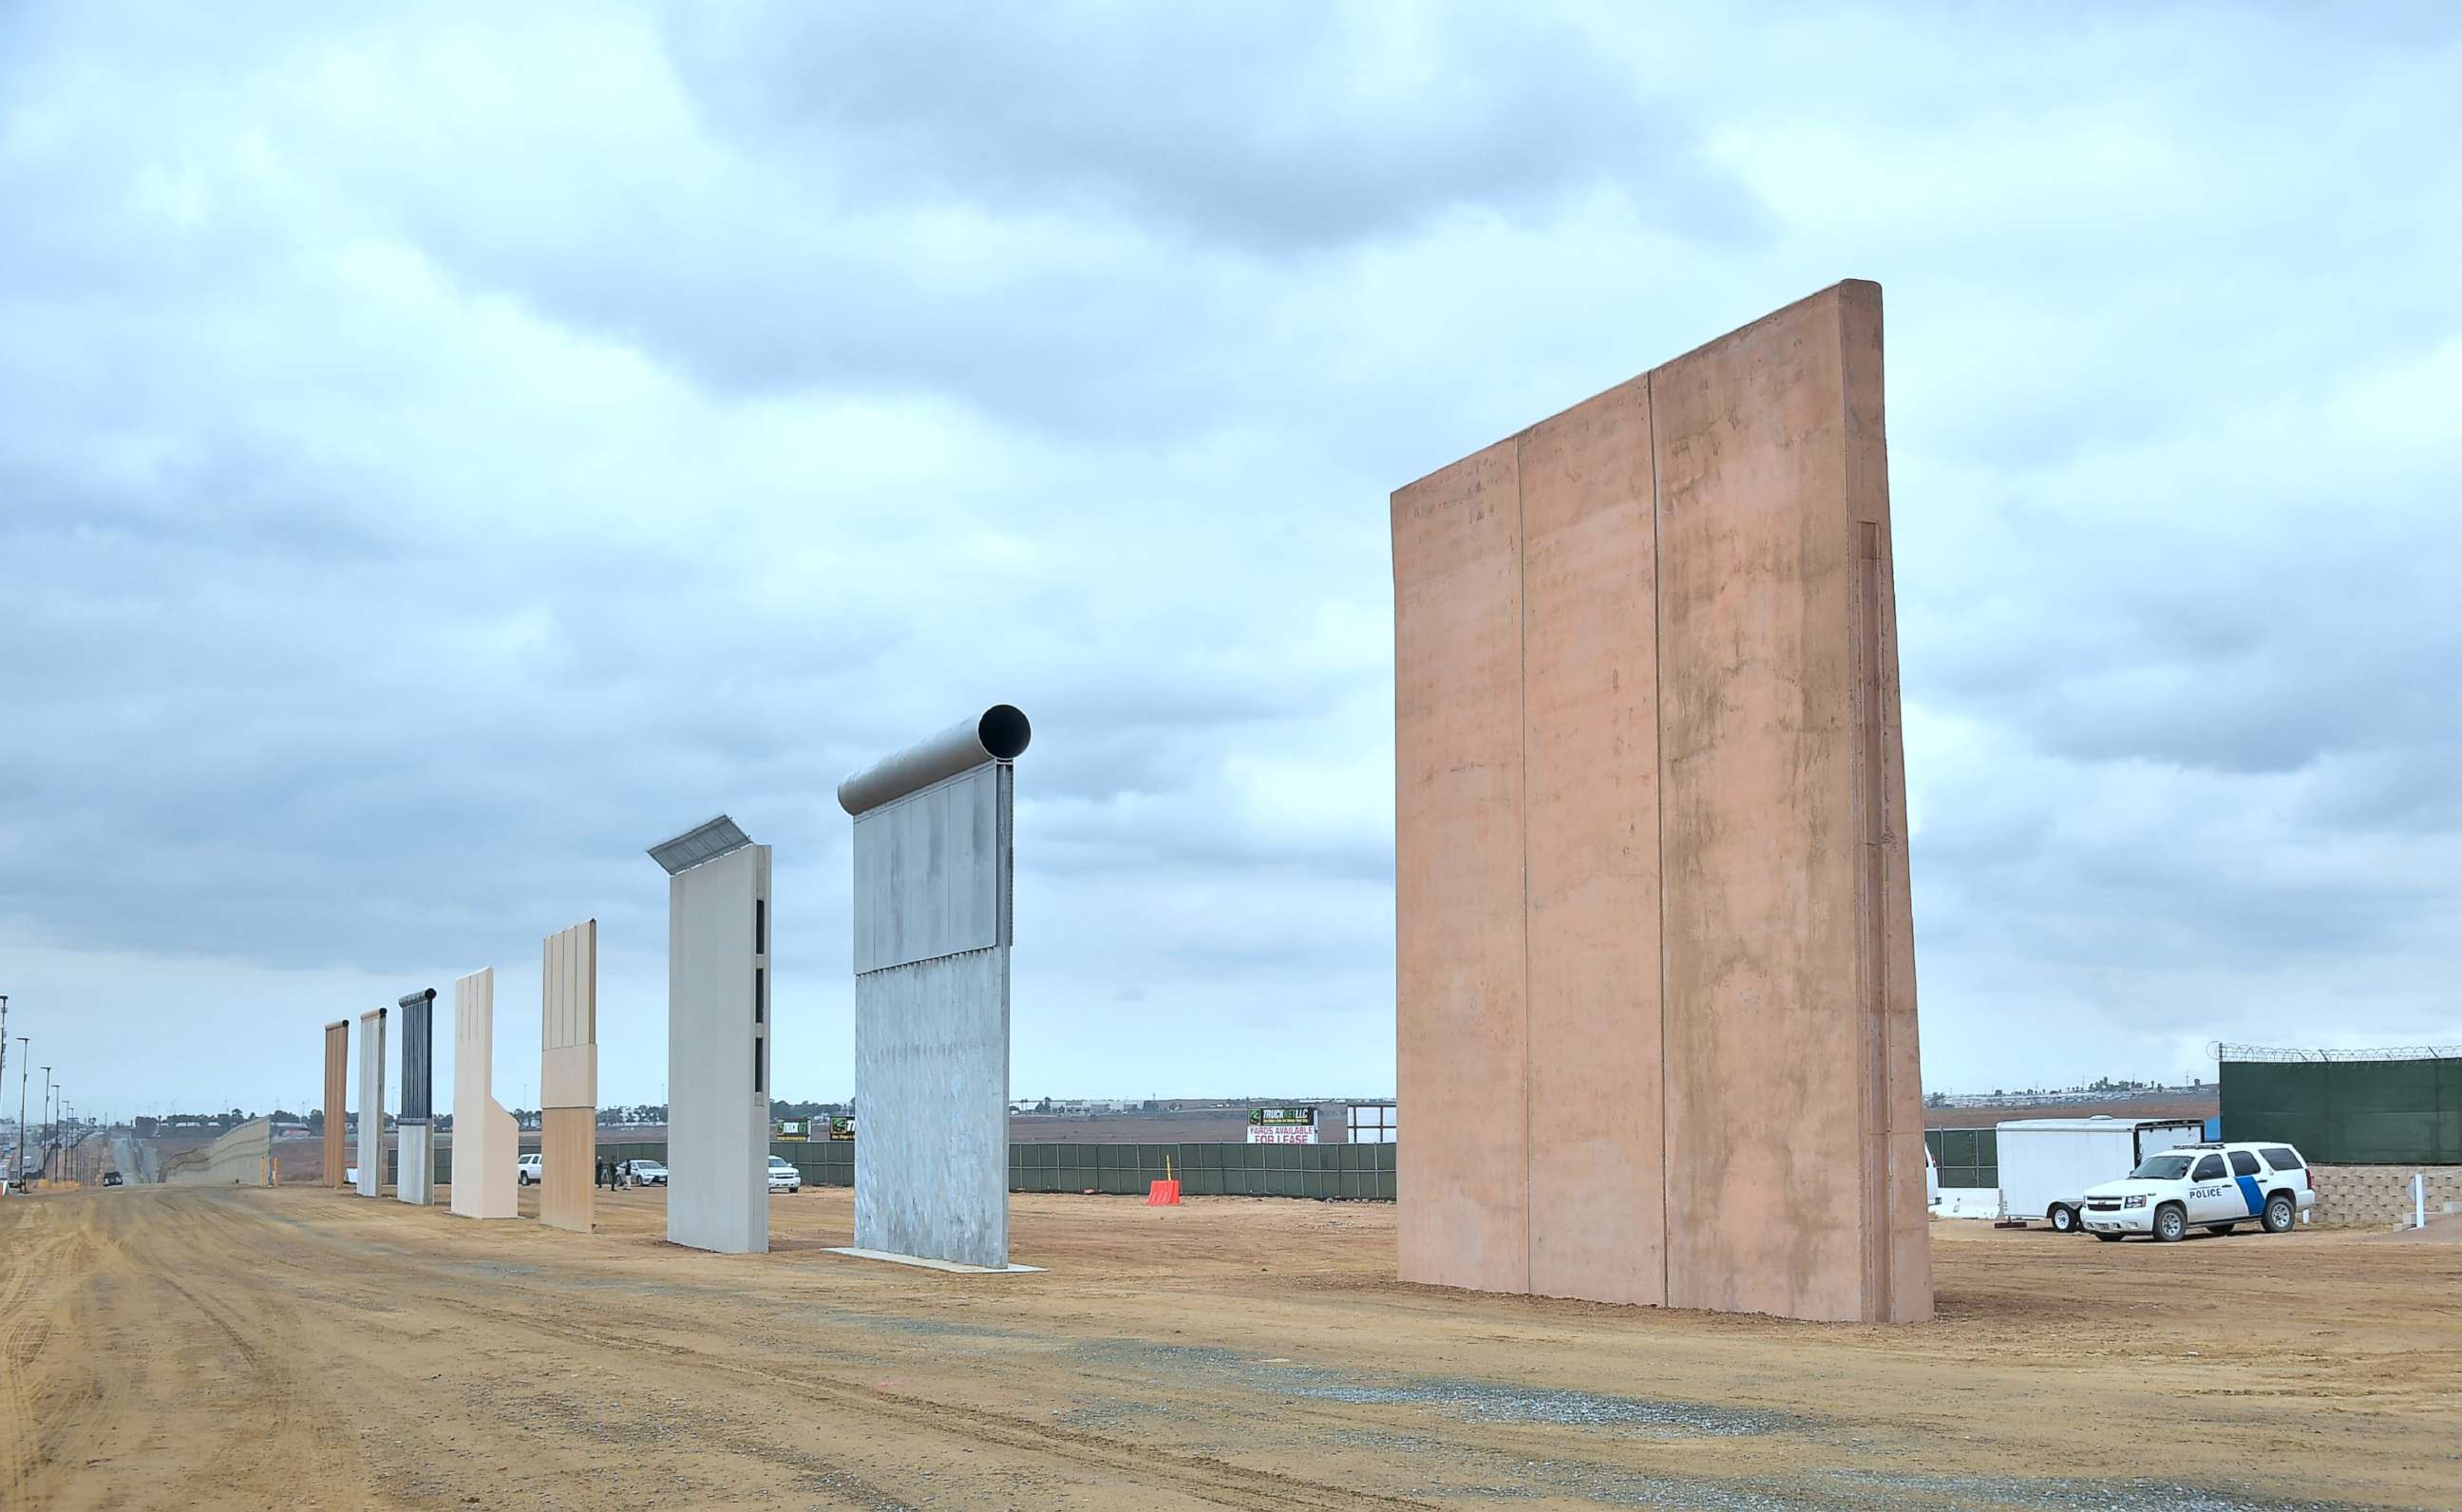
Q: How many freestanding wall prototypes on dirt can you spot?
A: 8